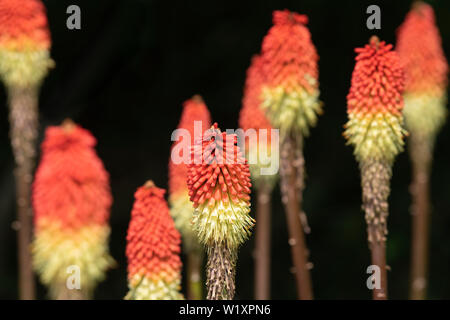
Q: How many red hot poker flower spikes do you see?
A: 9